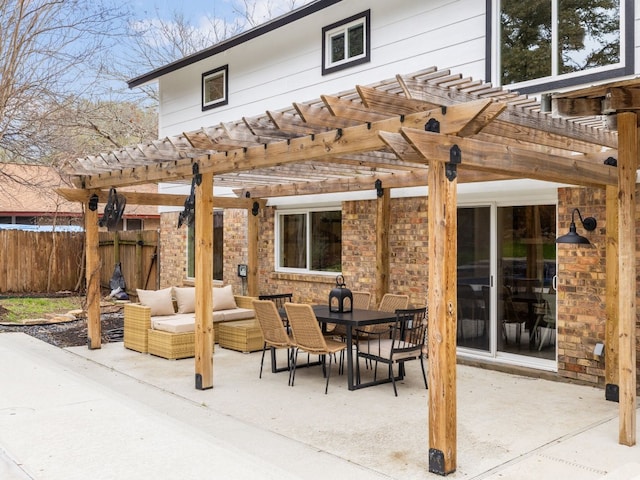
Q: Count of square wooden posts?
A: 7